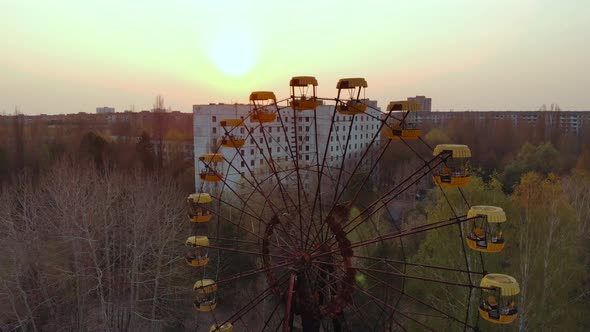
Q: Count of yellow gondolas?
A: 13